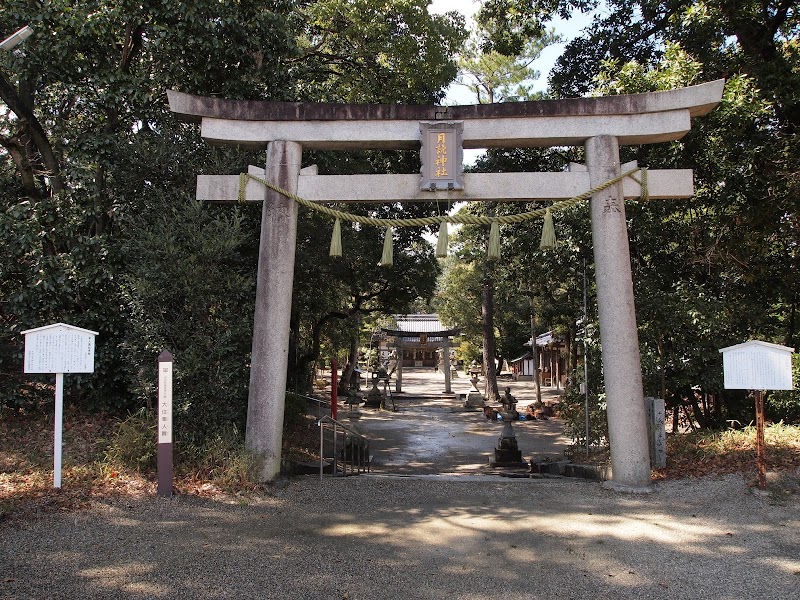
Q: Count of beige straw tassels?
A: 5